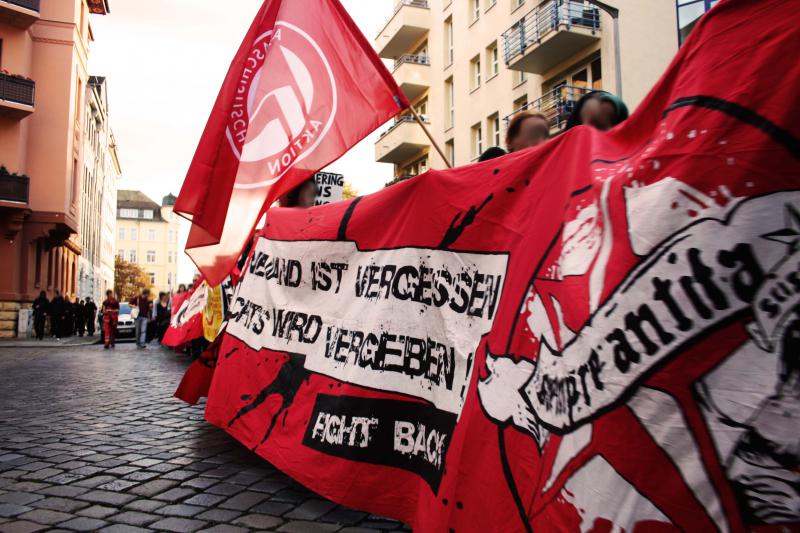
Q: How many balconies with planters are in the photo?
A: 2